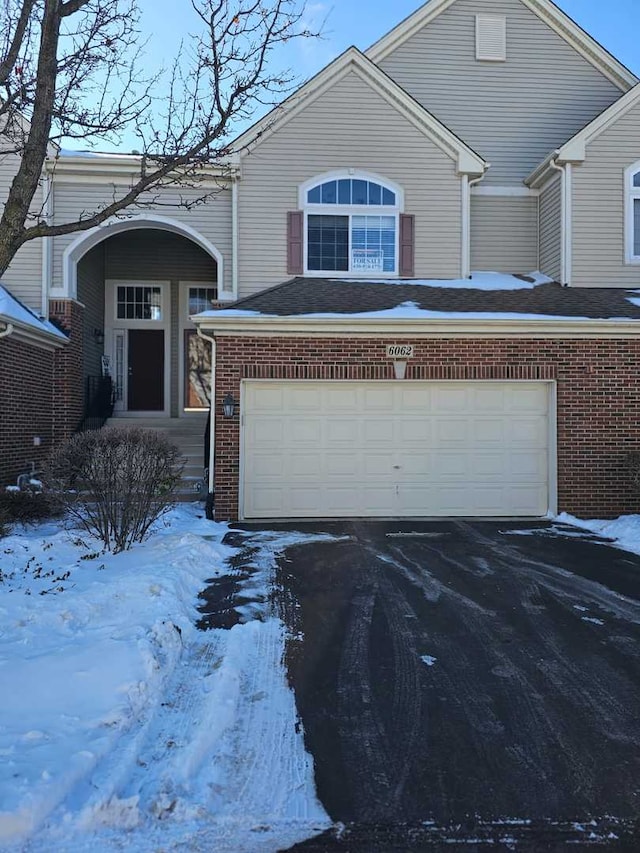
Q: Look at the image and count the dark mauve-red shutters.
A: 2